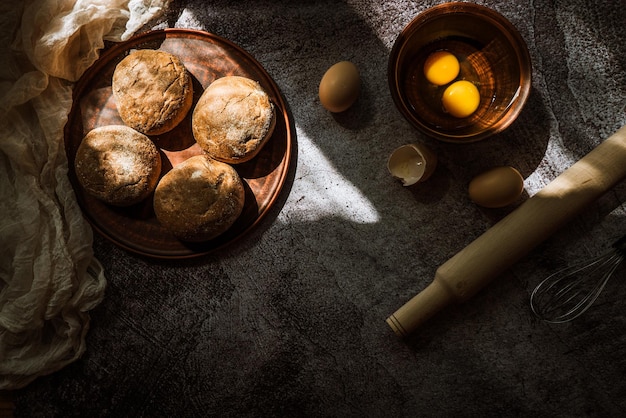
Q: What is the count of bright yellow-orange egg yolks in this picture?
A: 2